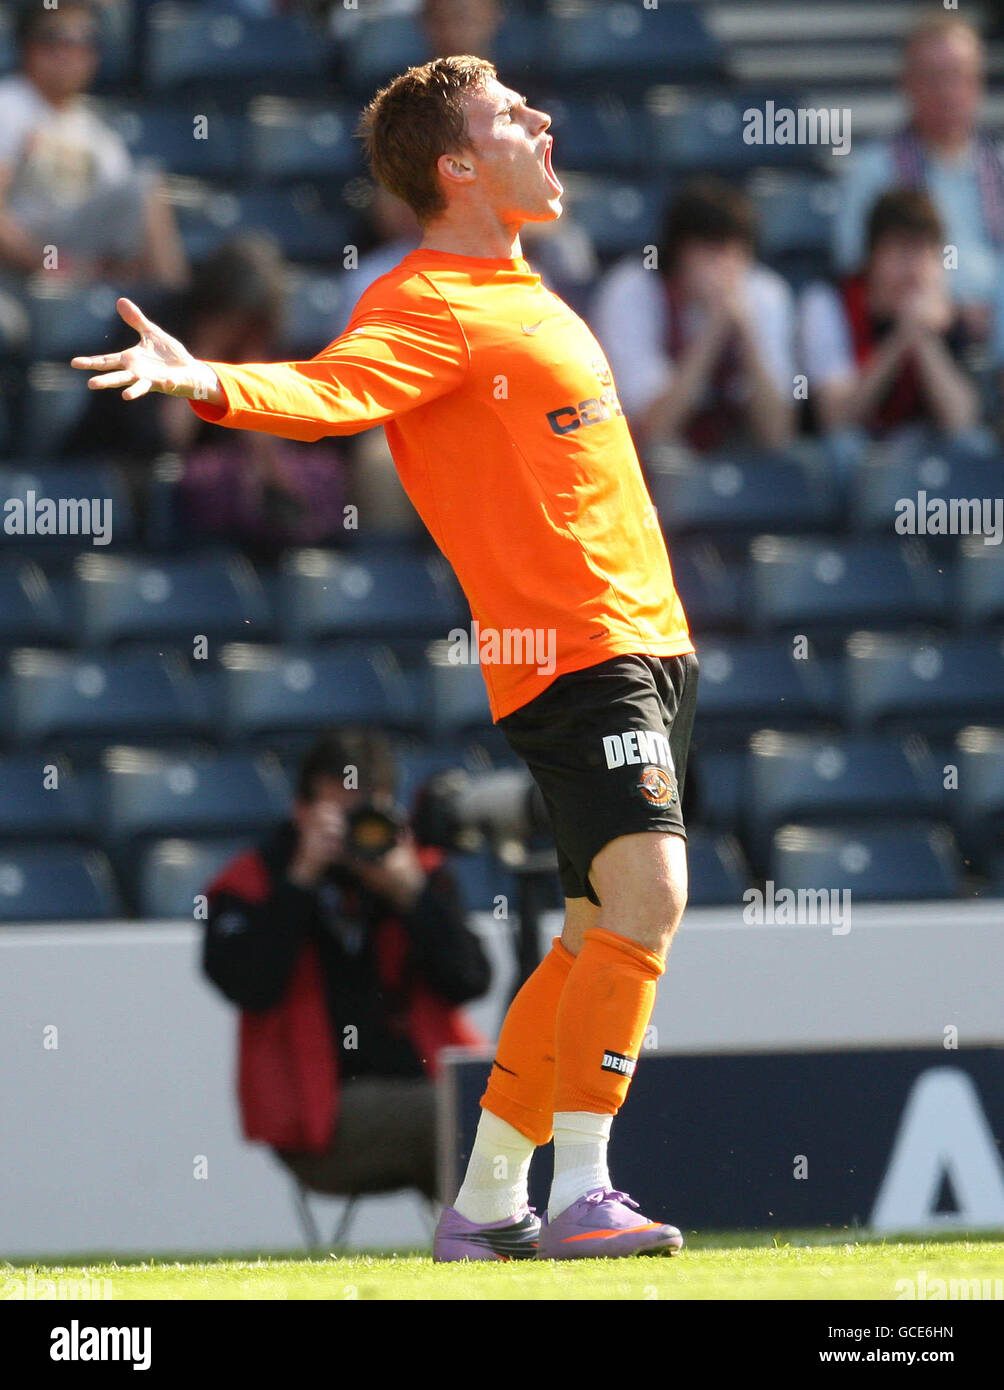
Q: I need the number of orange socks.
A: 2